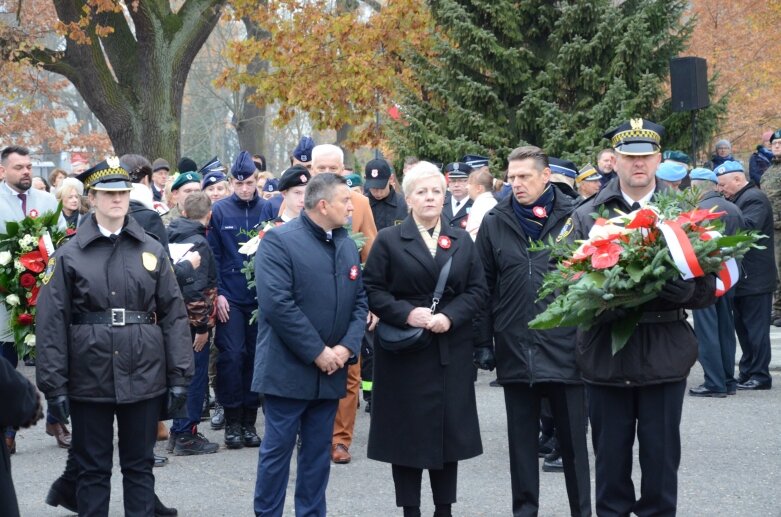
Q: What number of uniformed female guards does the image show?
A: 1